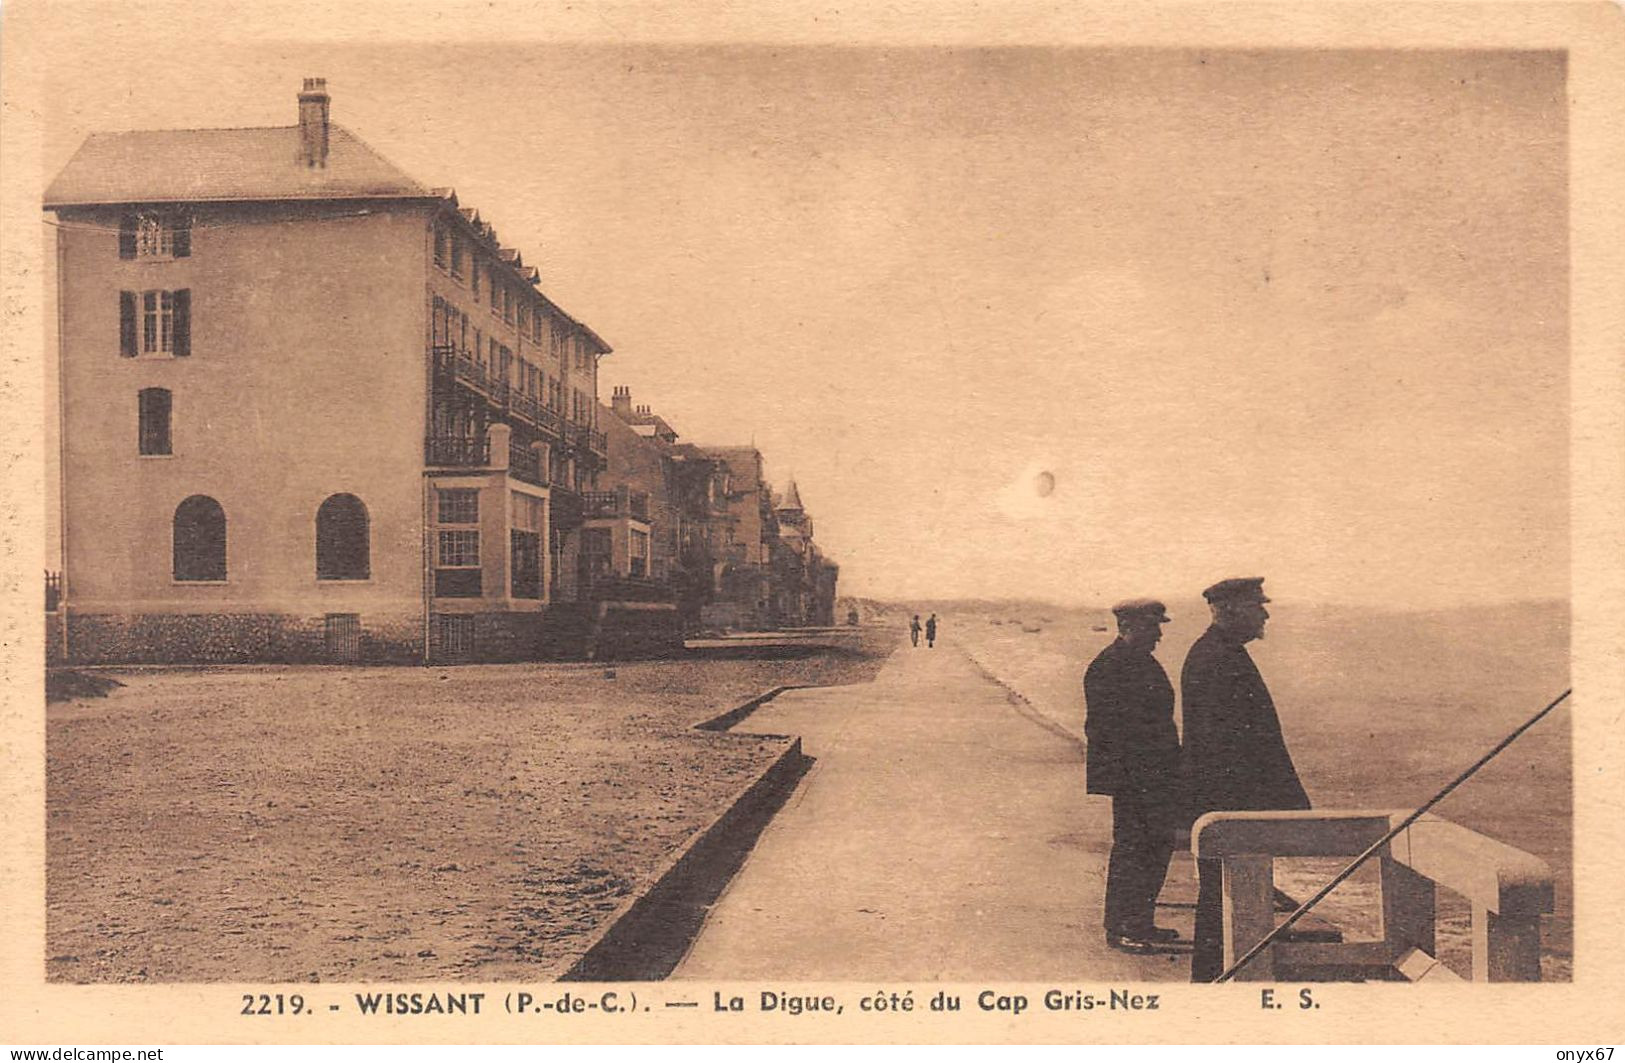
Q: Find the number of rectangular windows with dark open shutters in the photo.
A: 2